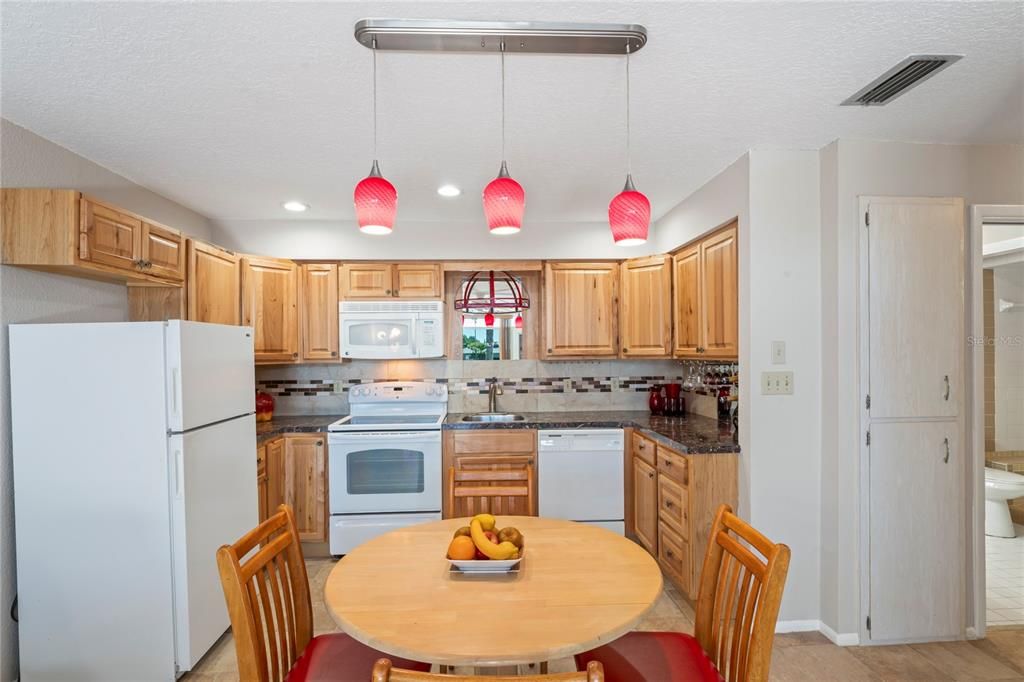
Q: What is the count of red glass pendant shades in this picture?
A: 3